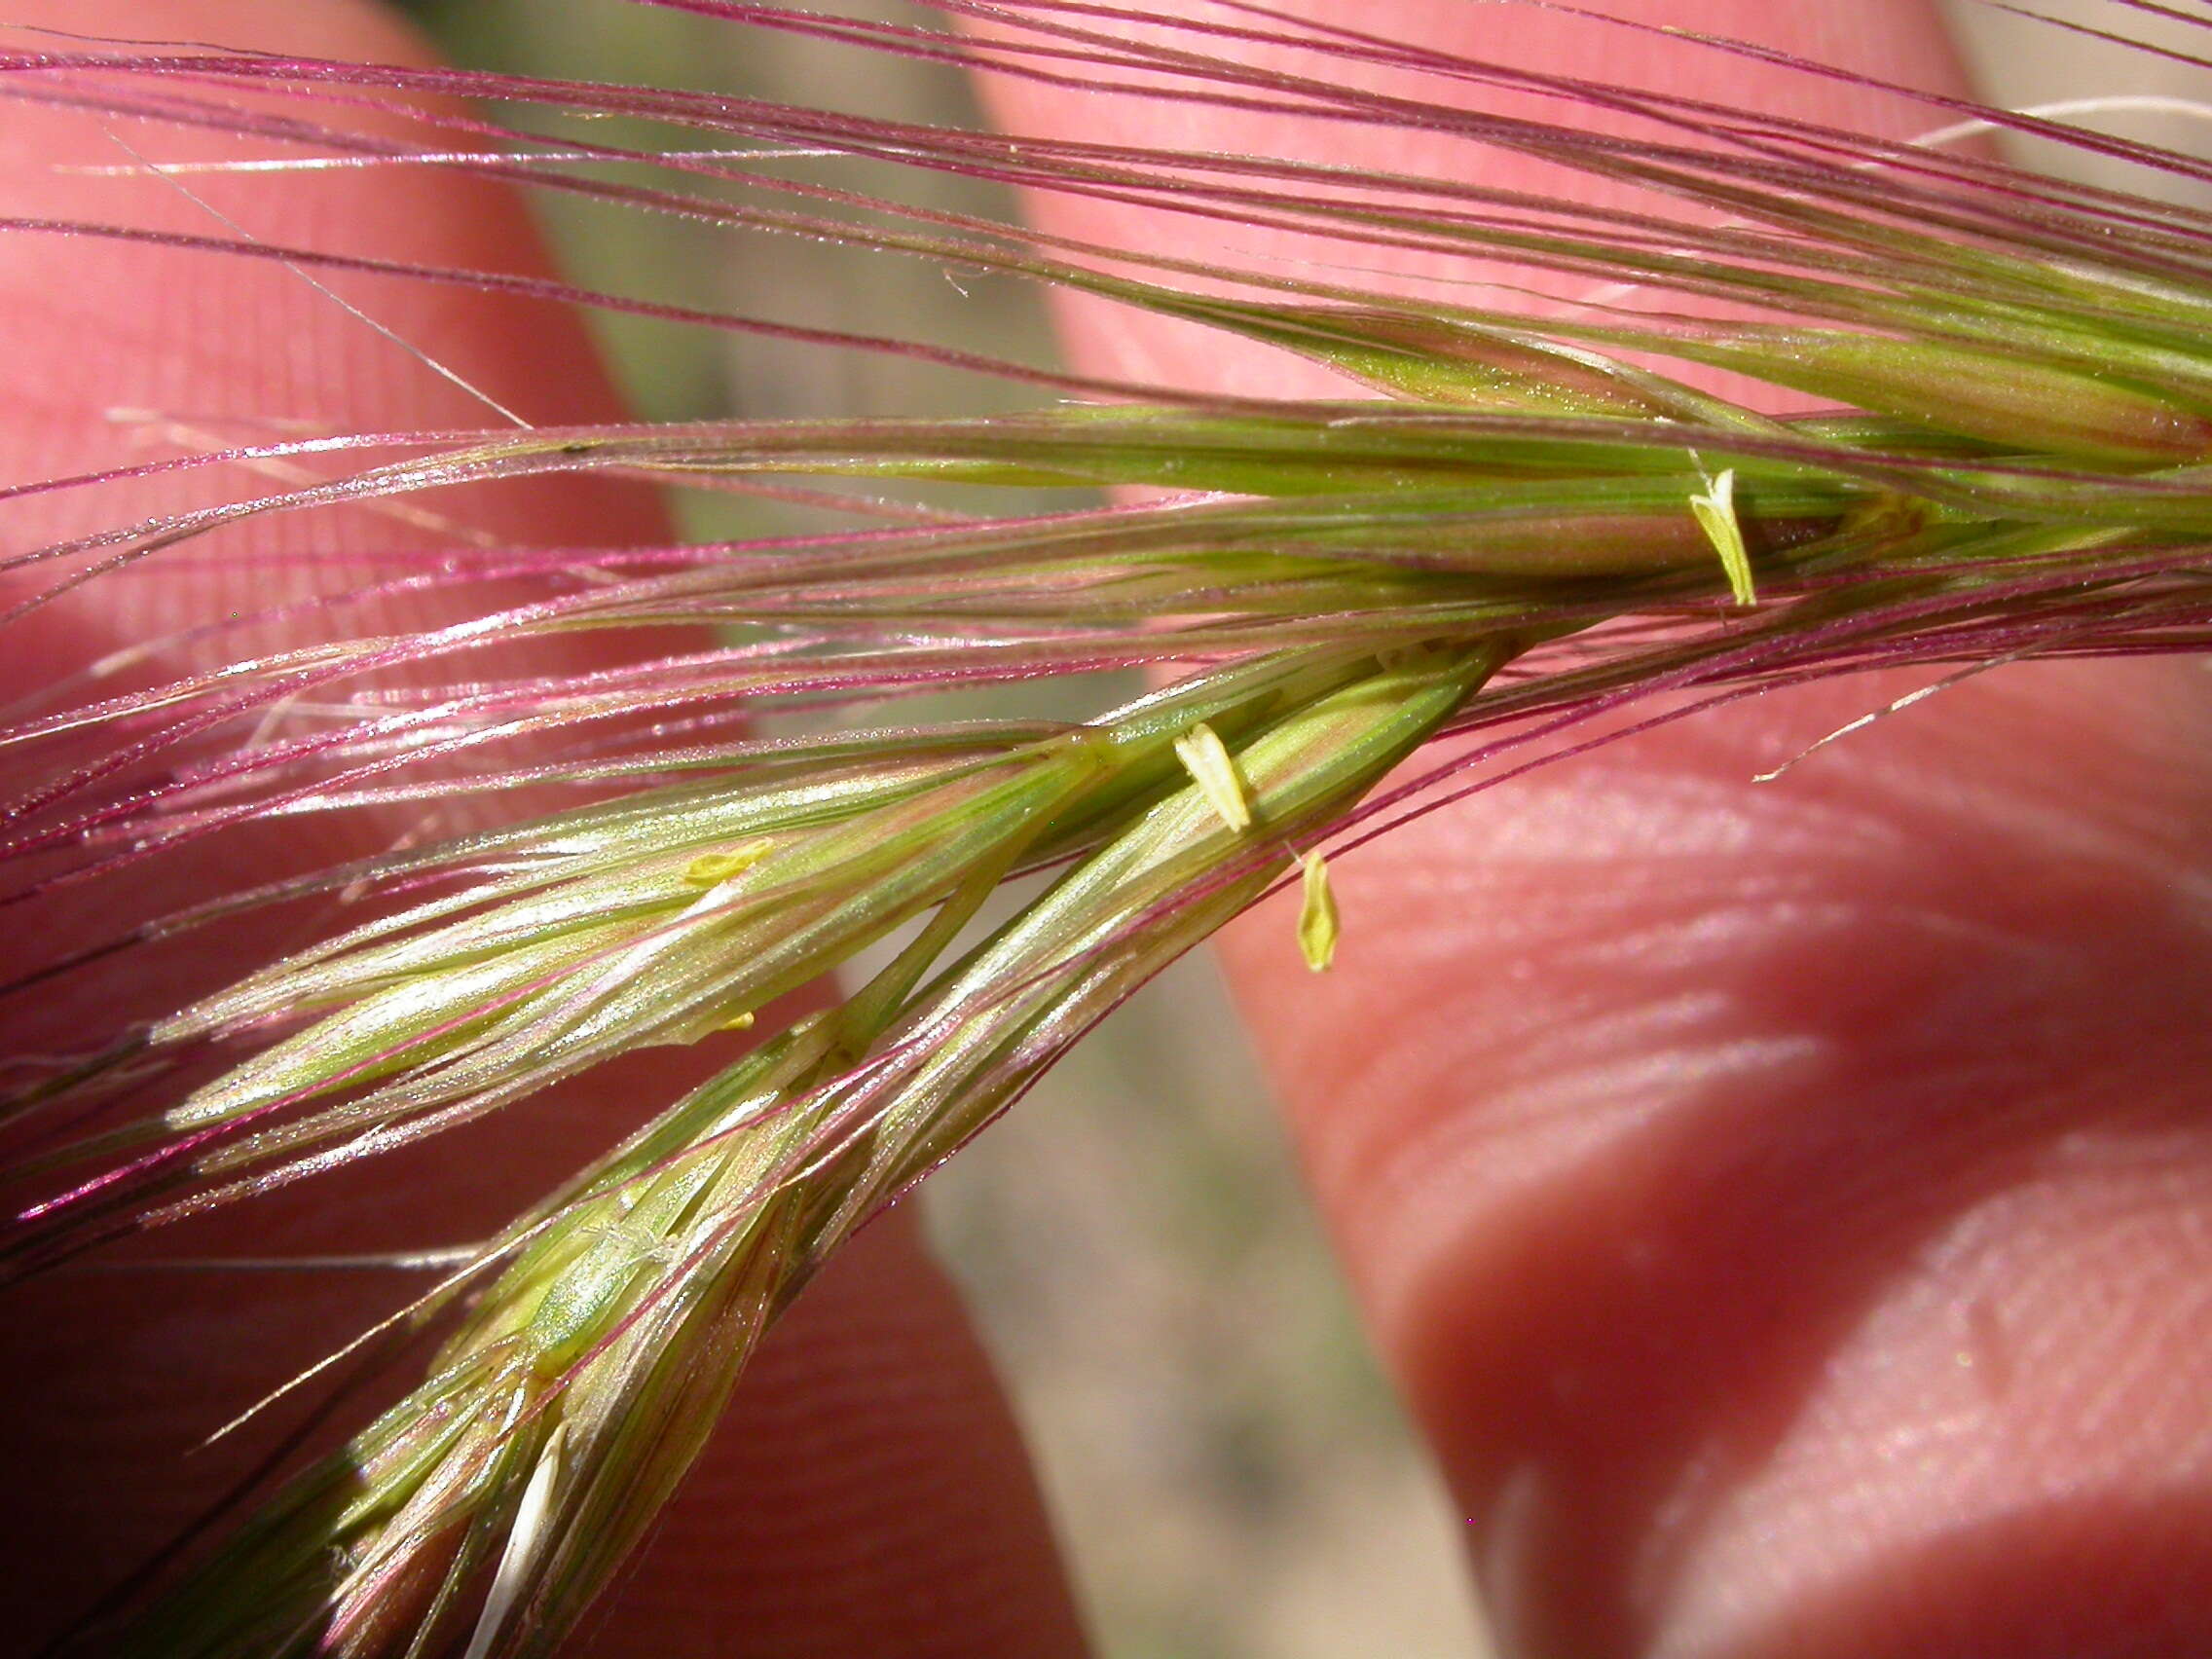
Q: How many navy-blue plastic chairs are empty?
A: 0